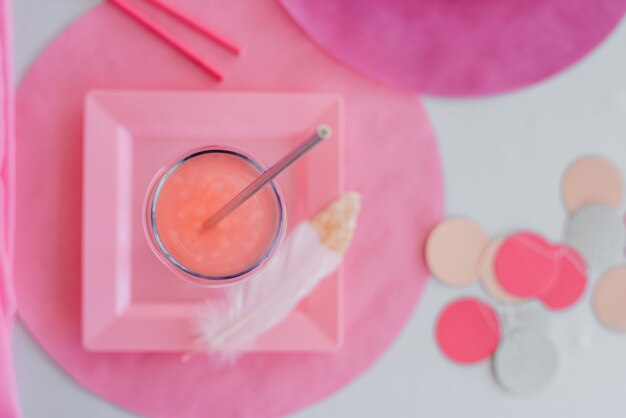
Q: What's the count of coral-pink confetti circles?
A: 3